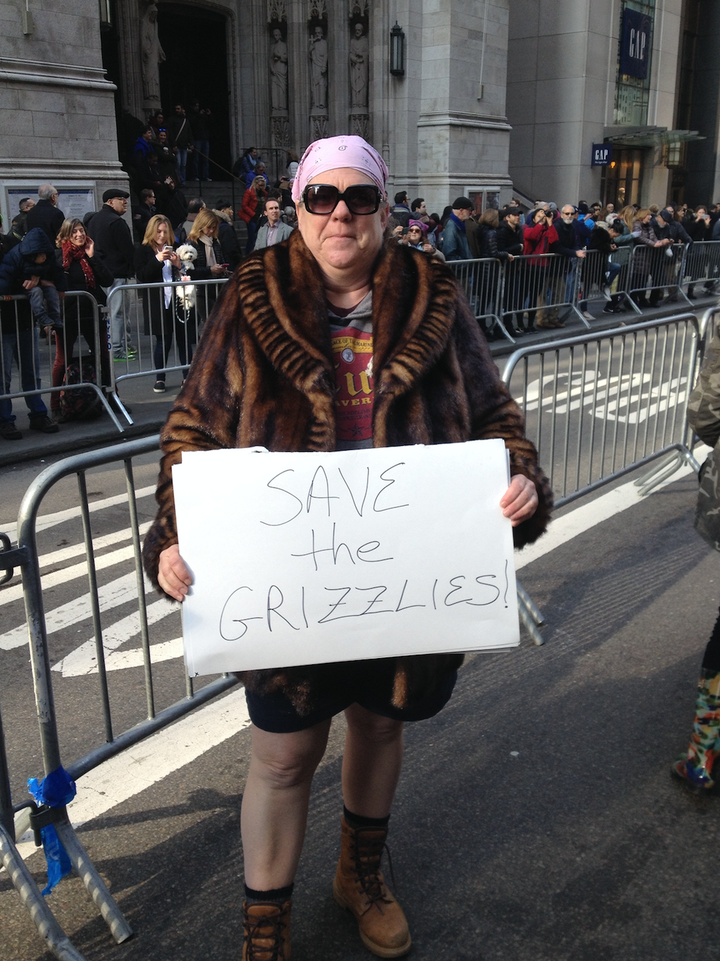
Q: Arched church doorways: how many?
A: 1